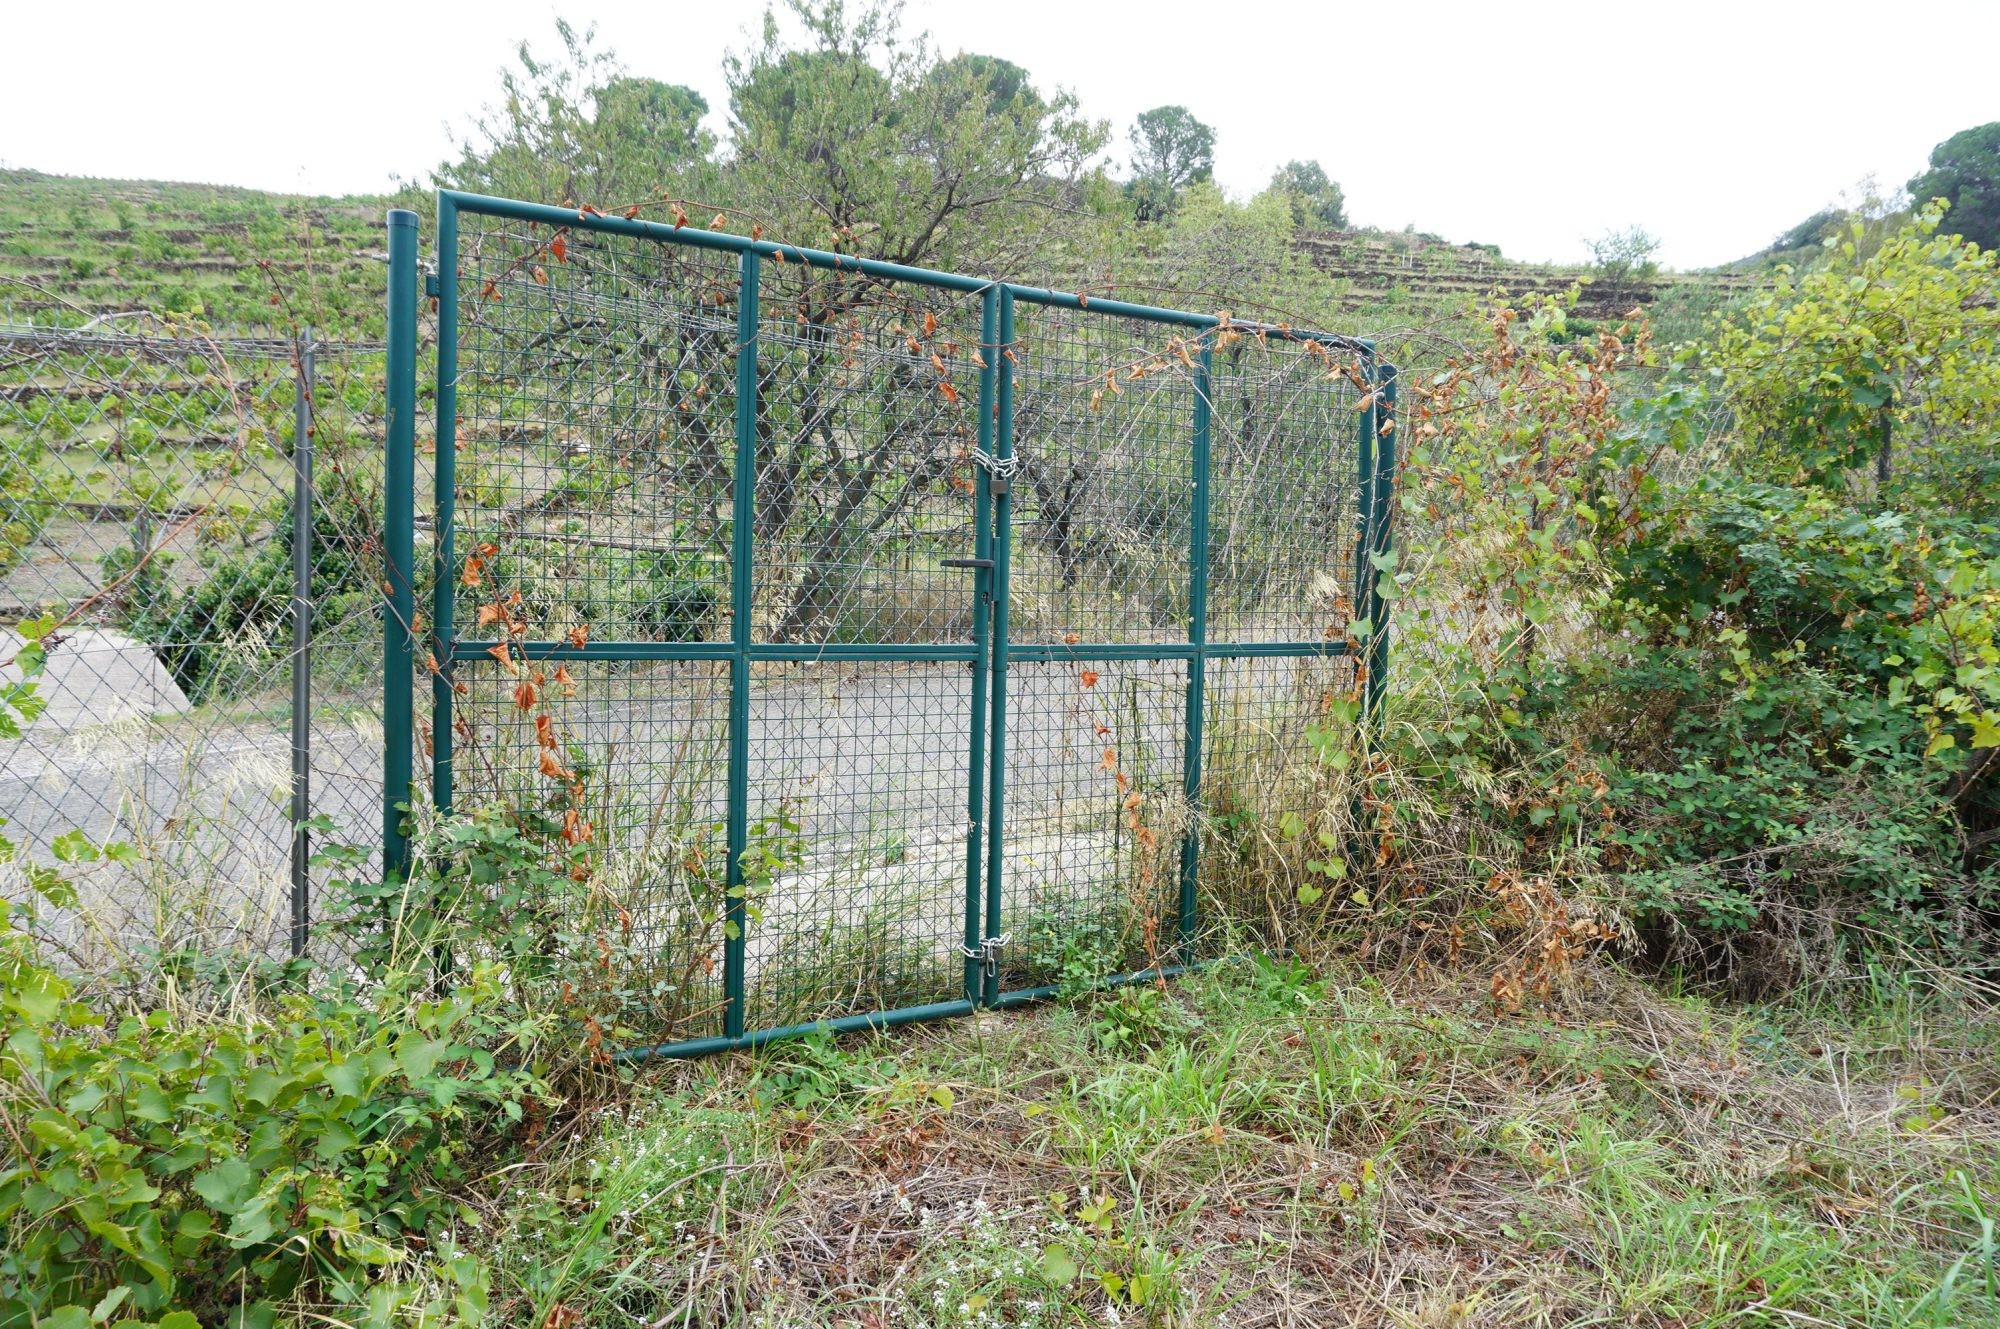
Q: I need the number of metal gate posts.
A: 2